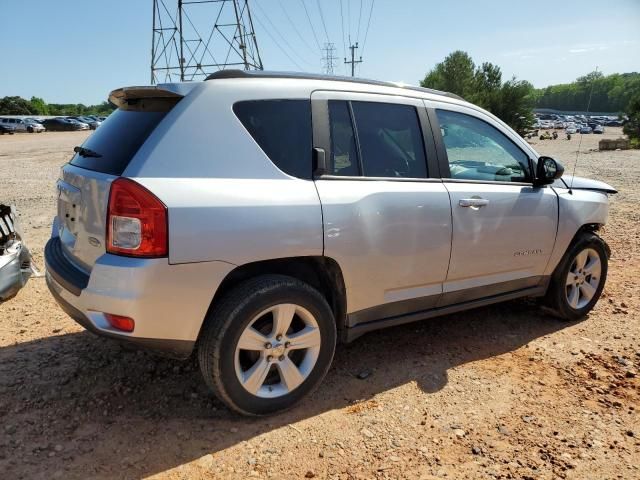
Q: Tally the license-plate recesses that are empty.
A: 1